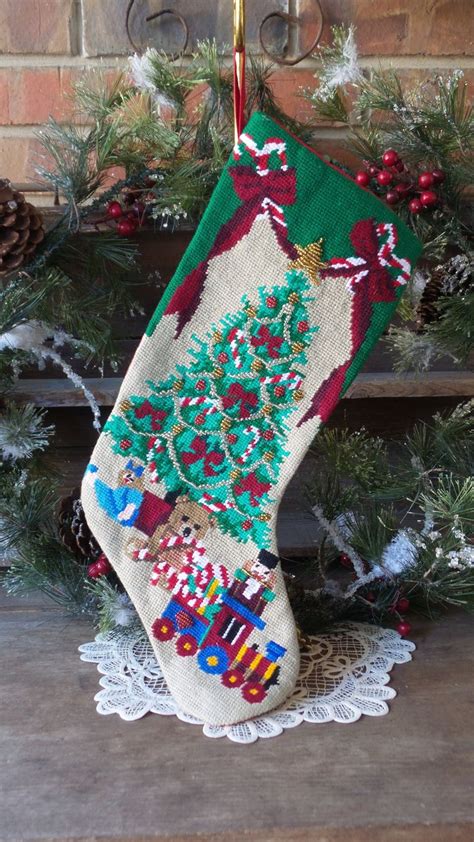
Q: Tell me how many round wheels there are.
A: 5